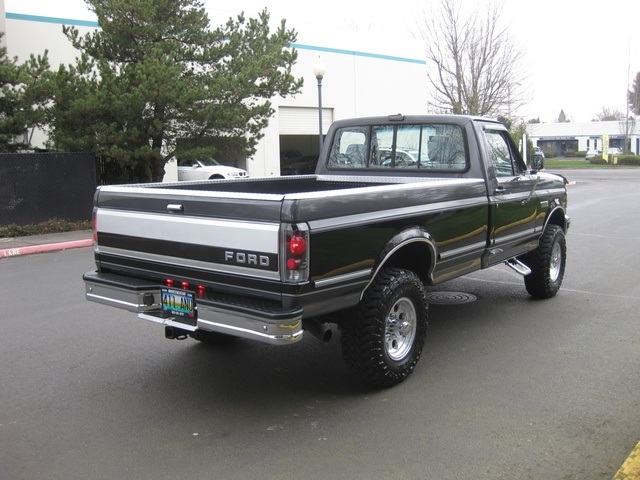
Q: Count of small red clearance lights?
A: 3